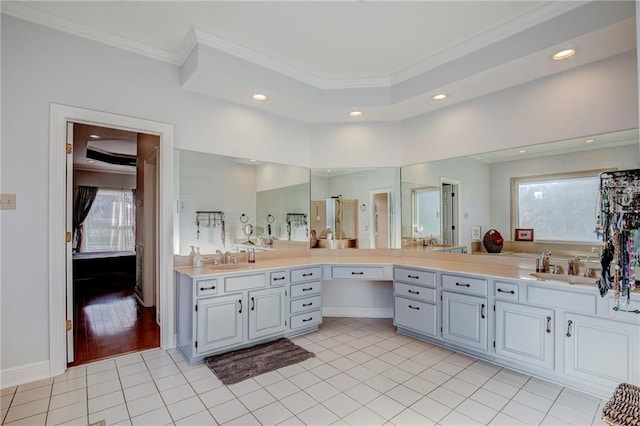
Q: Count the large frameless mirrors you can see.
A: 3